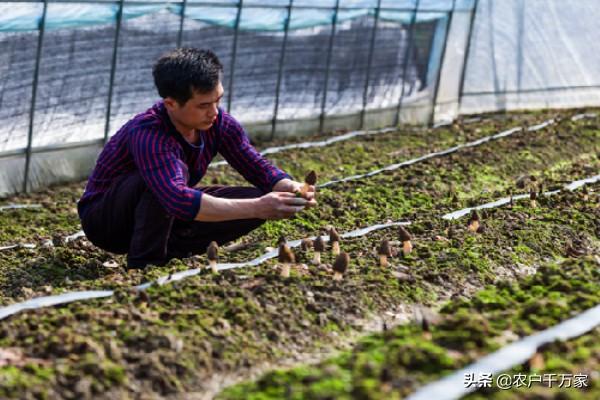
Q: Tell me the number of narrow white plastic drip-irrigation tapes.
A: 4